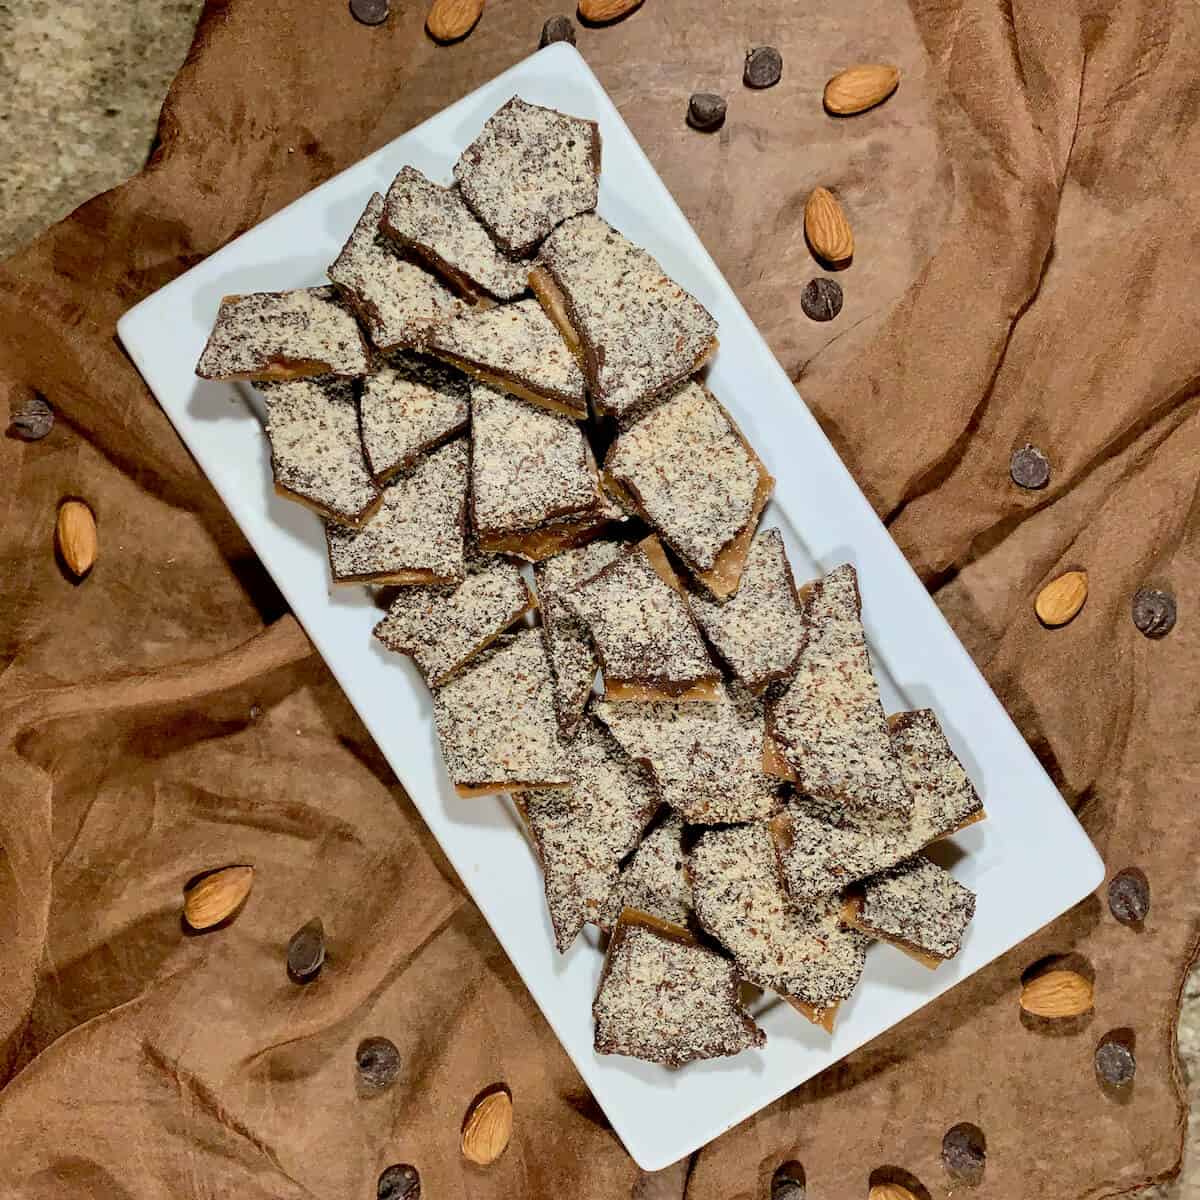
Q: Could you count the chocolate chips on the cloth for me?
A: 15